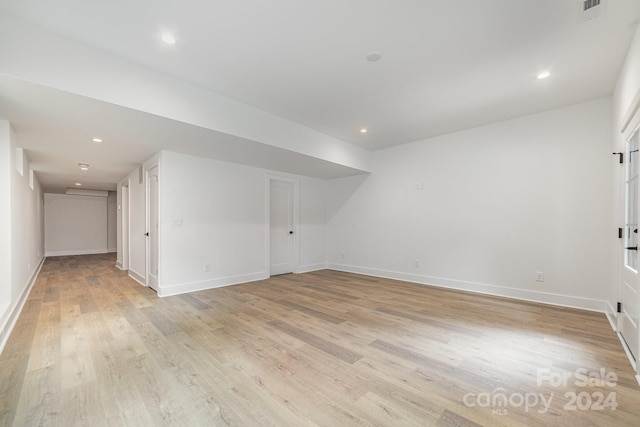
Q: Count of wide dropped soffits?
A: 1